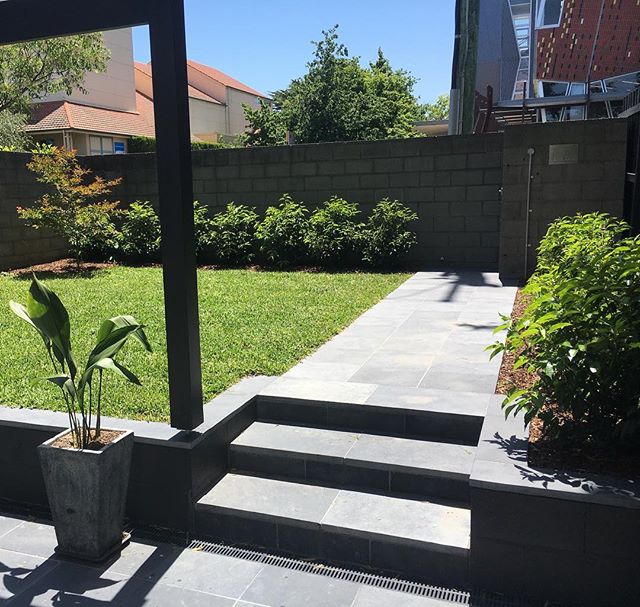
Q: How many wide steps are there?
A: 3